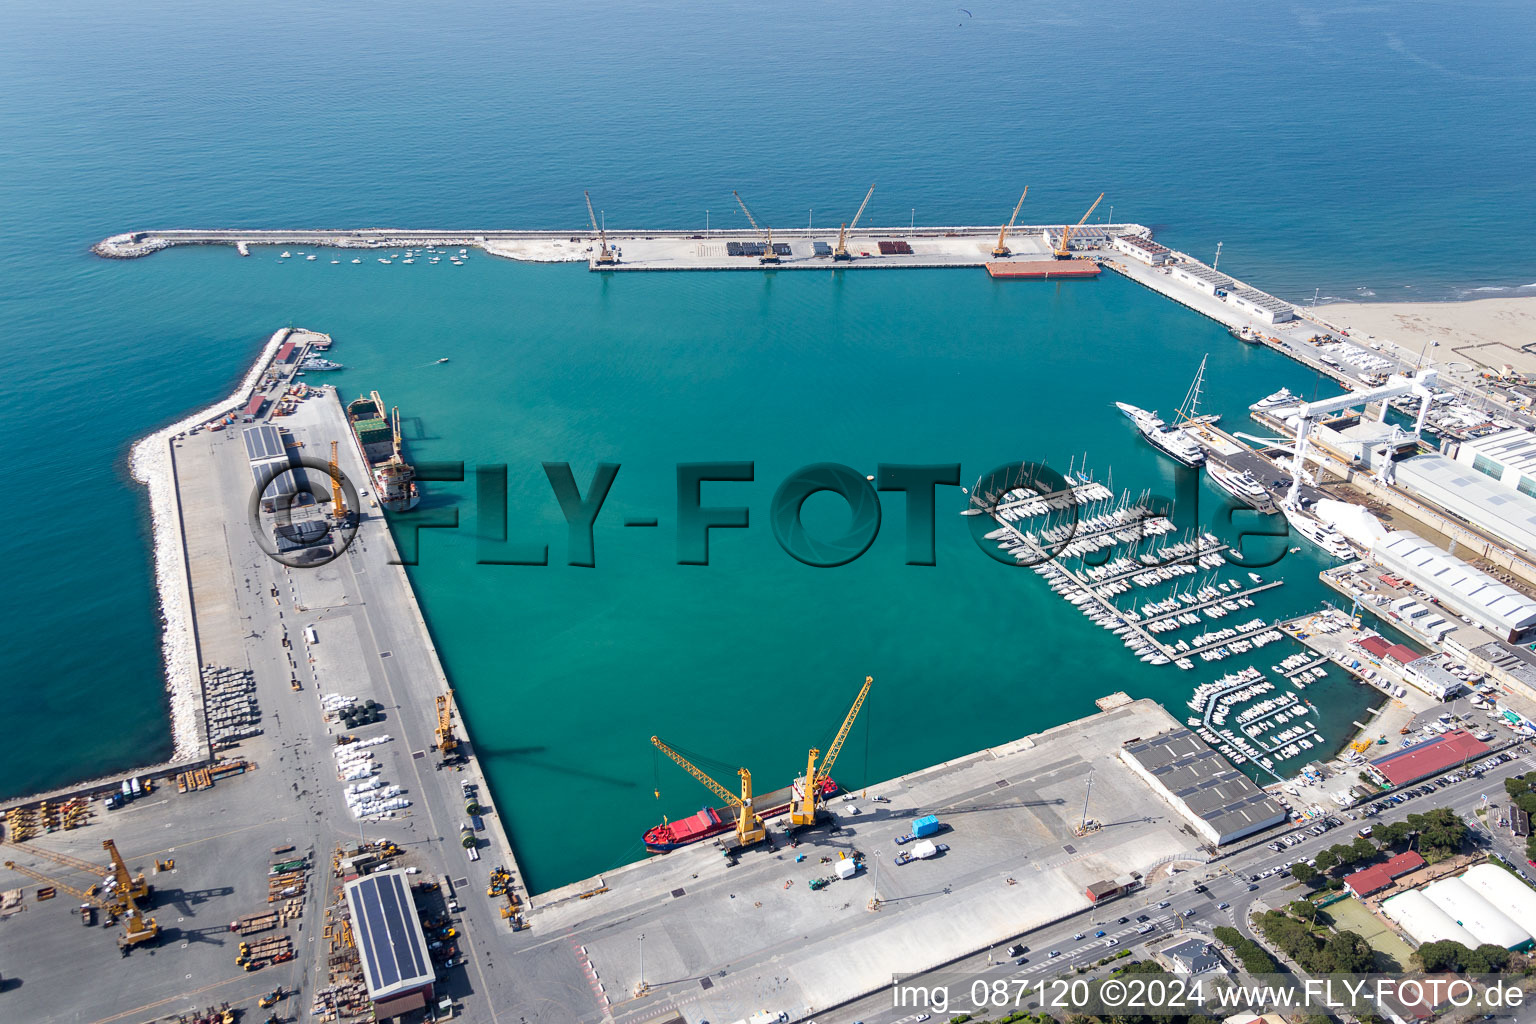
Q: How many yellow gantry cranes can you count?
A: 11